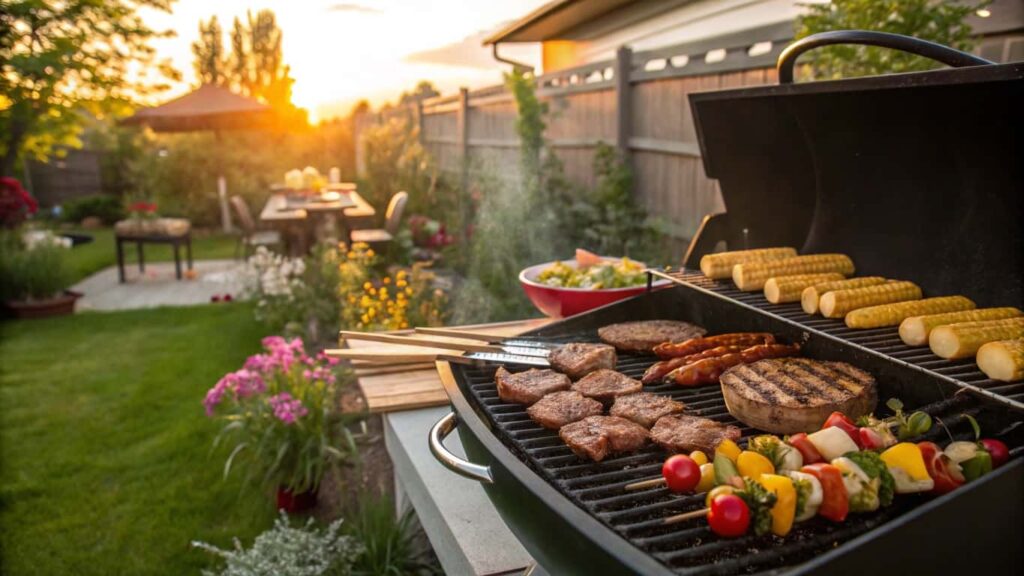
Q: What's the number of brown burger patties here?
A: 2